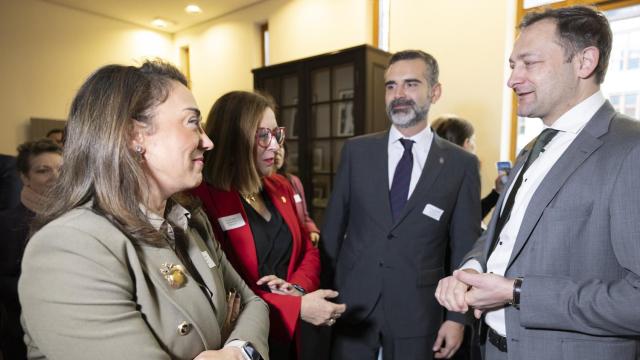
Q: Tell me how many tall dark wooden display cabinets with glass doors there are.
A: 1